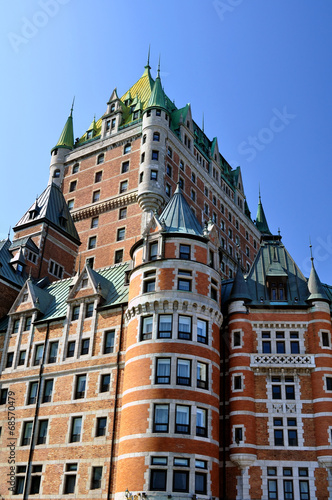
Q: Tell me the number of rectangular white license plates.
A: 0